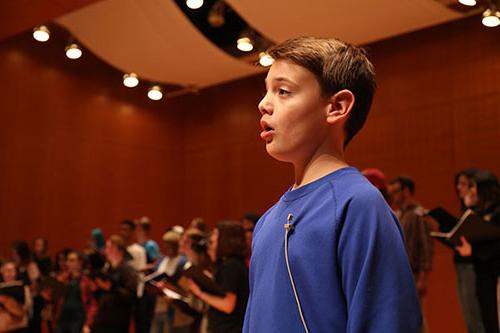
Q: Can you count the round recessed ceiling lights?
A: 9